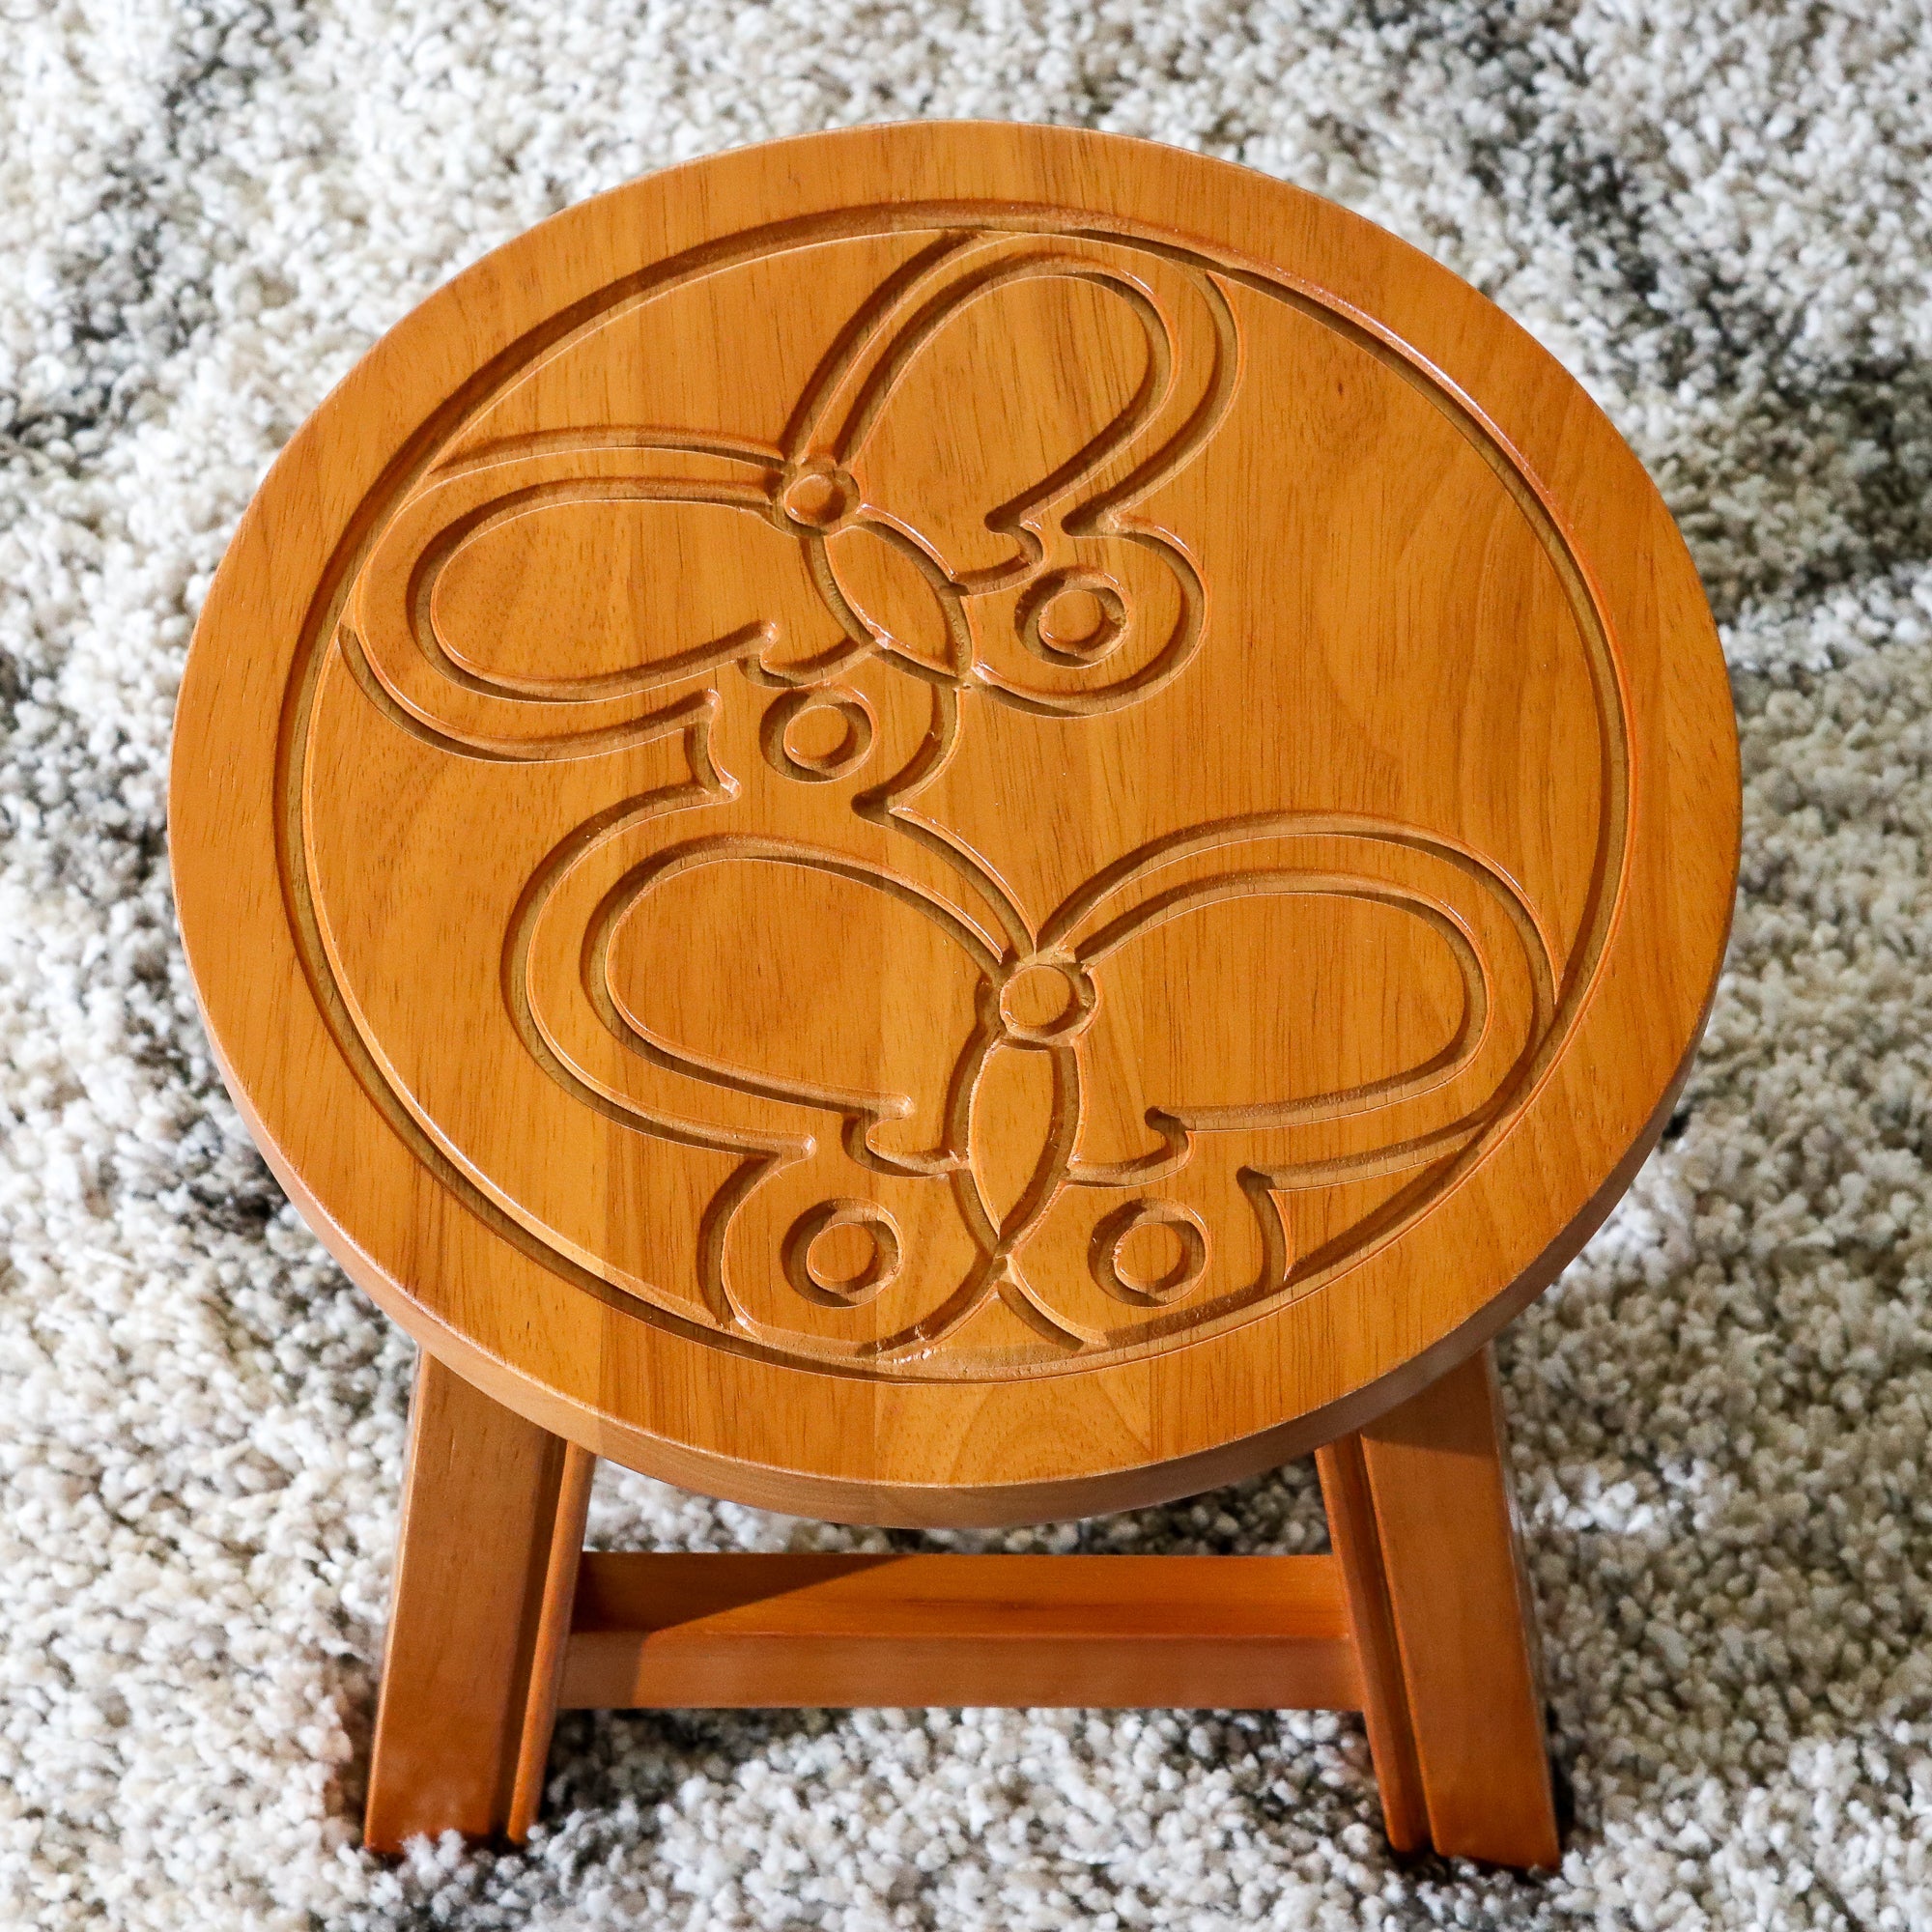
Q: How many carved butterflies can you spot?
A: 2